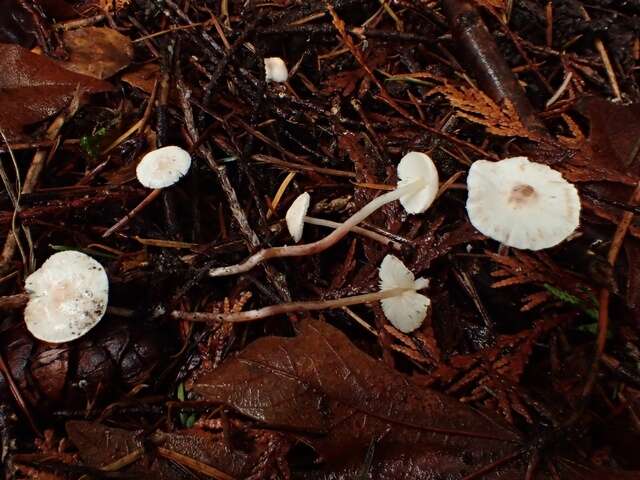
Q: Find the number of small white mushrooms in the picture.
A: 7